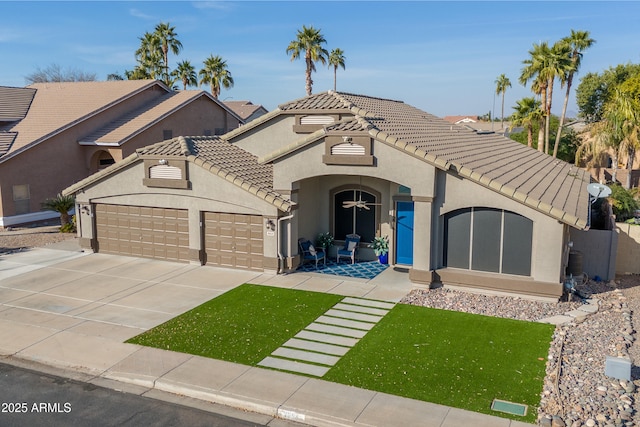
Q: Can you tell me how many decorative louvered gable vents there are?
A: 3